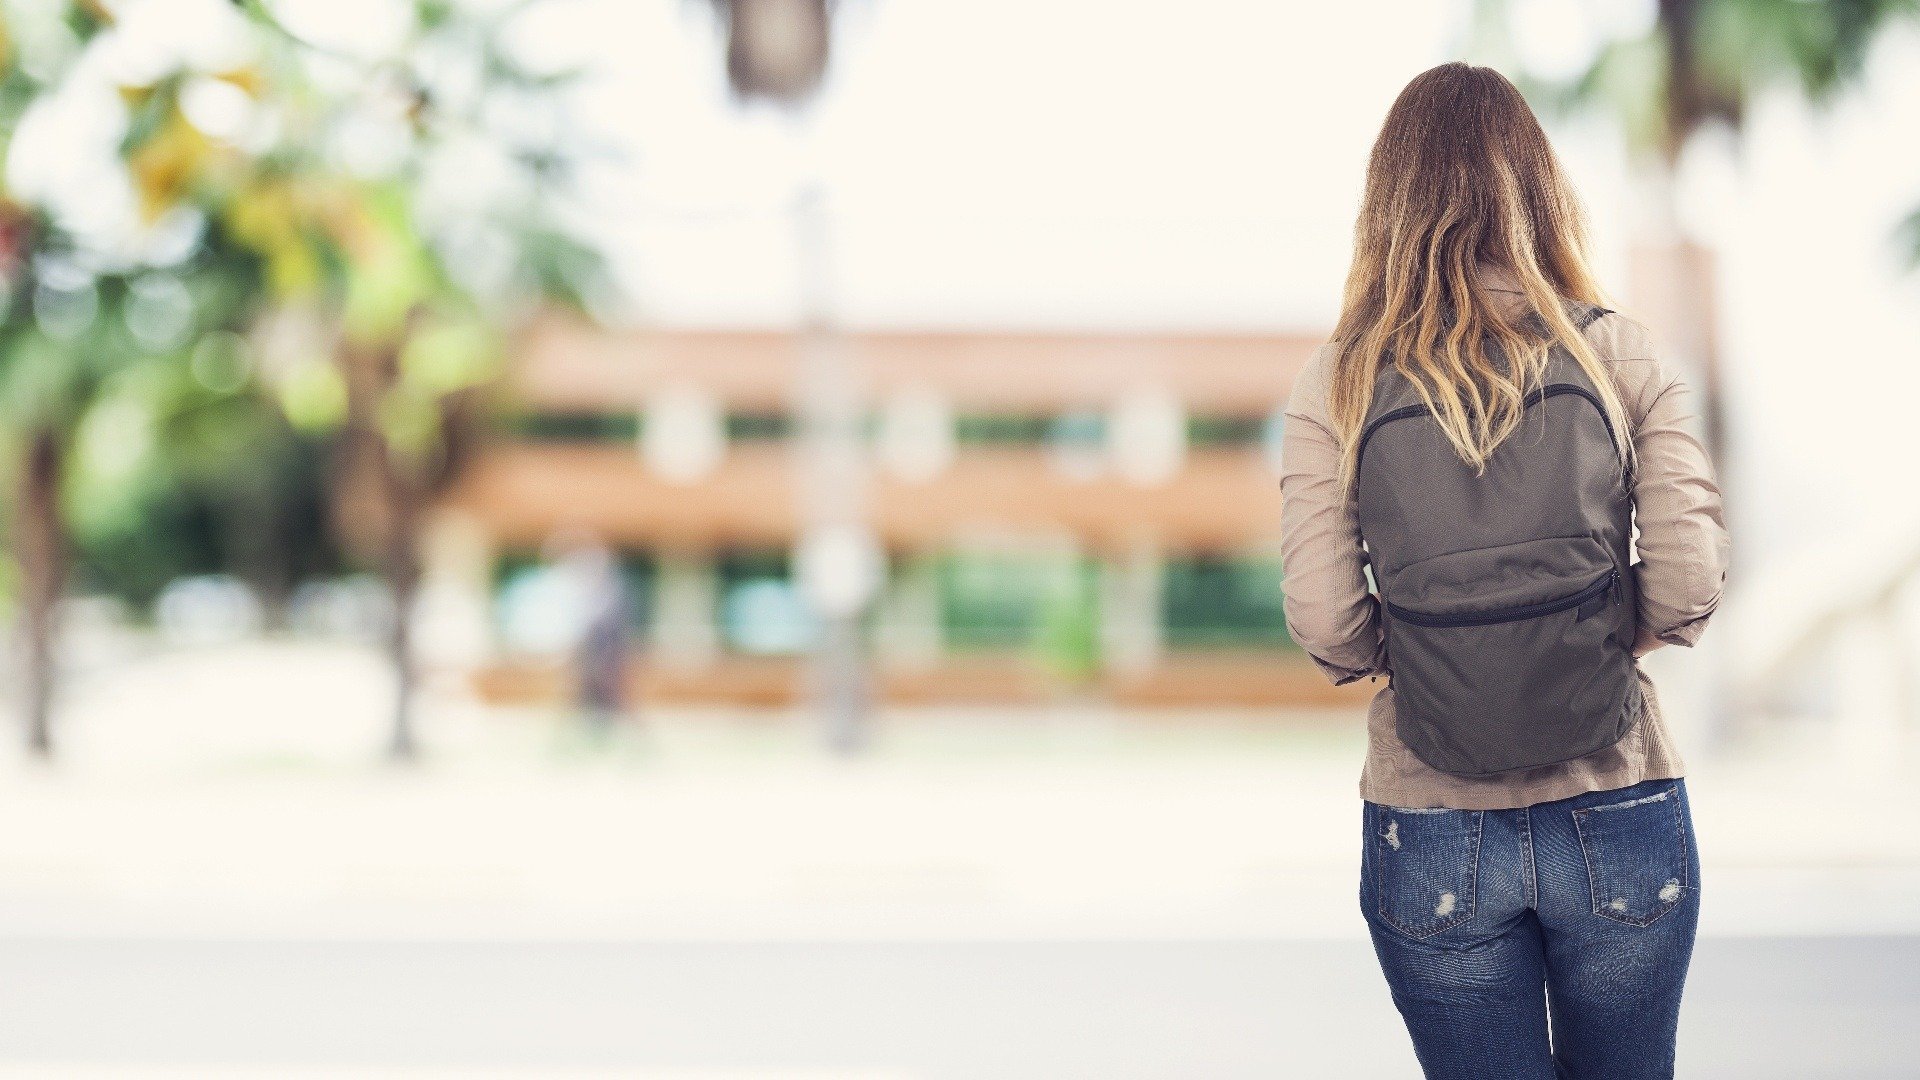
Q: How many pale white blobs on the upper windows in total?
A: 3